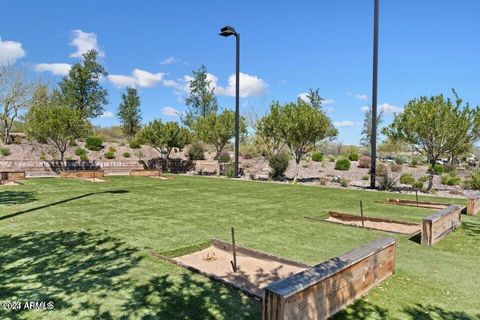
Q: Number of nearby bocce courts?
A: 3